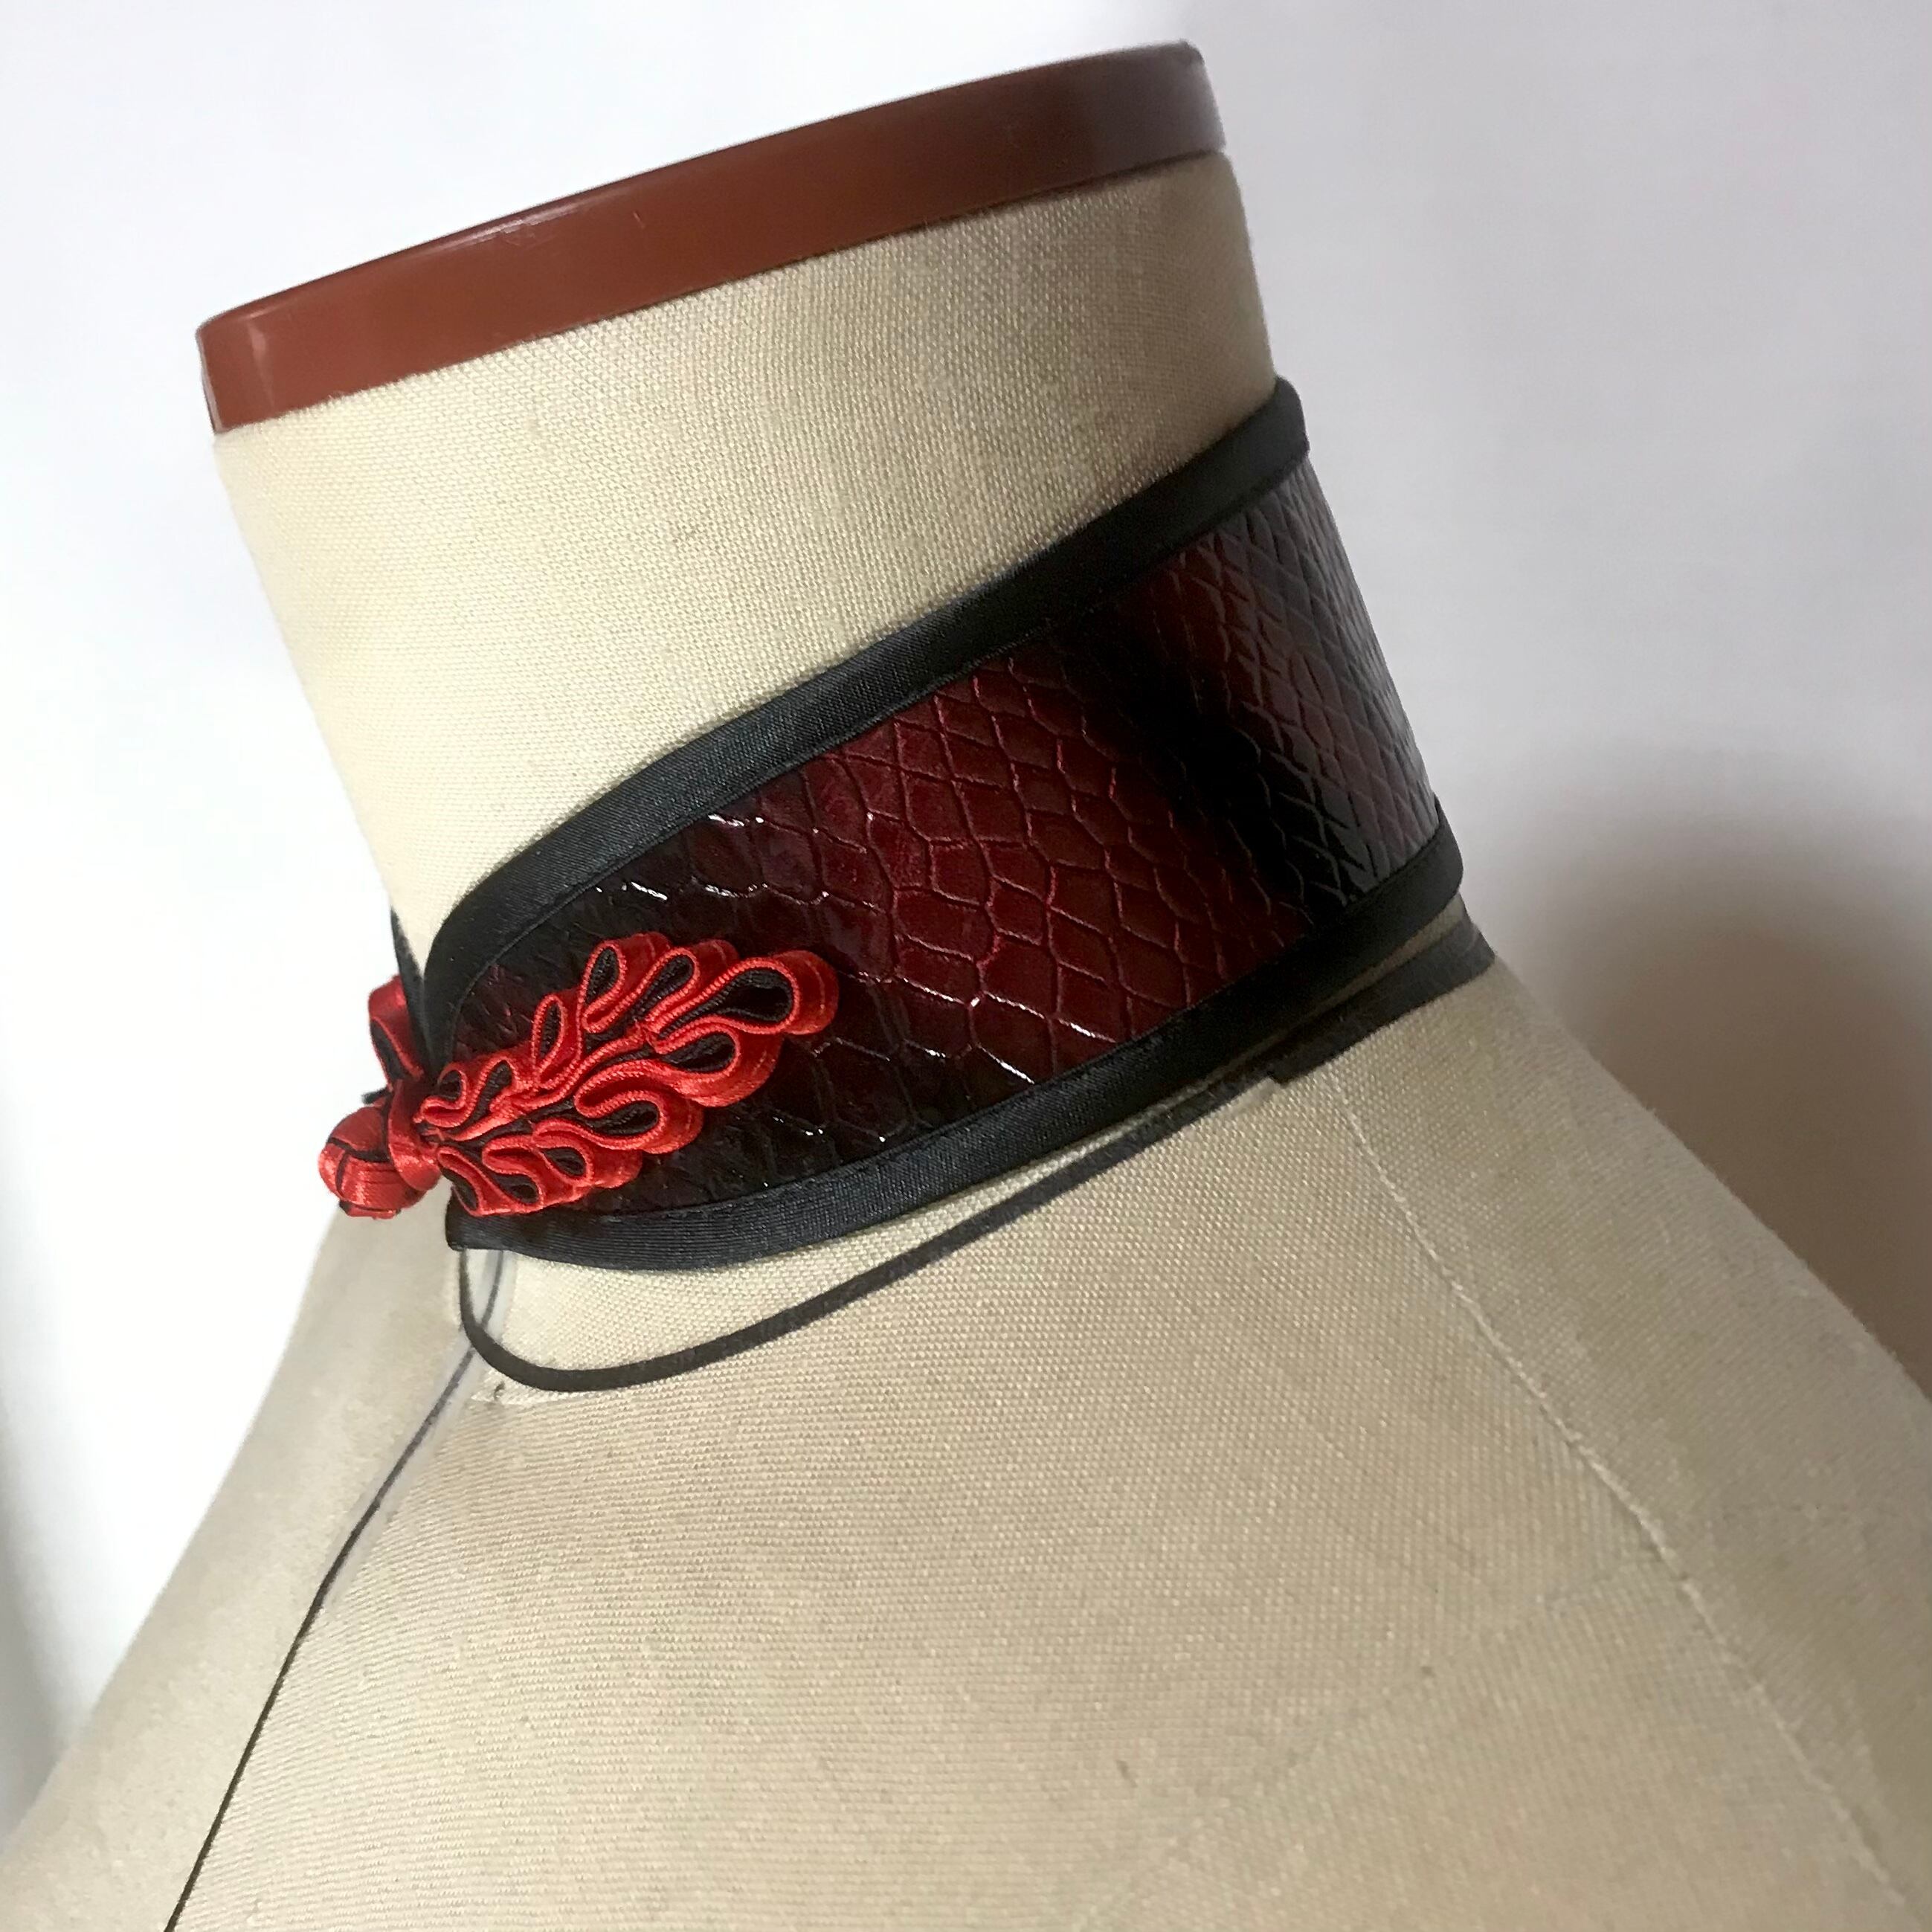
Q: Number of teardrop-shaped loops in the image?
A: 11